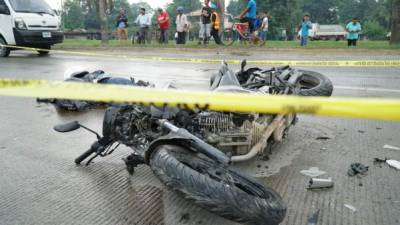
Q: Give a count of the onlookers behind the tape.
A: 10